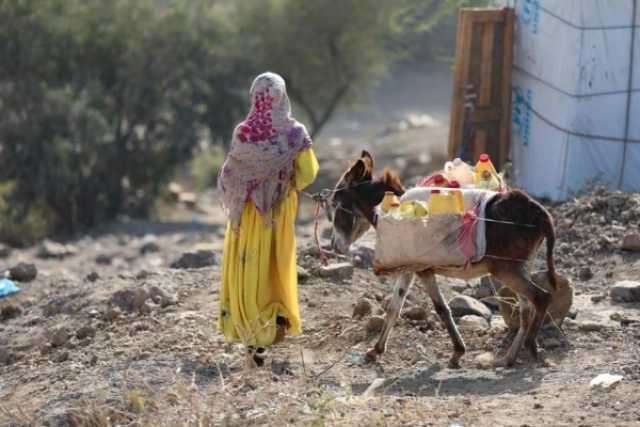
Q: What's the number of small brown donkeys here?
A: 1